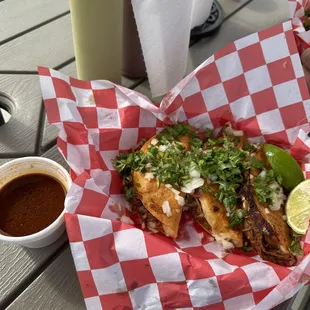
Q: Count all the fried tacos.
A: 3